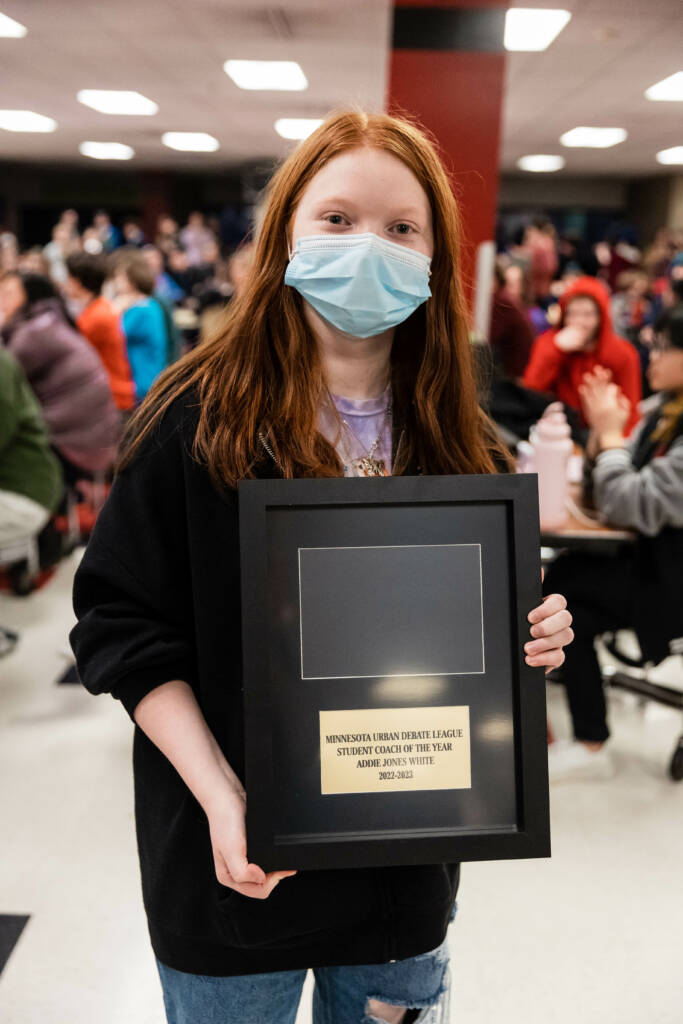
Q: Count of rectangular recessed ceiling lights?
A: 12